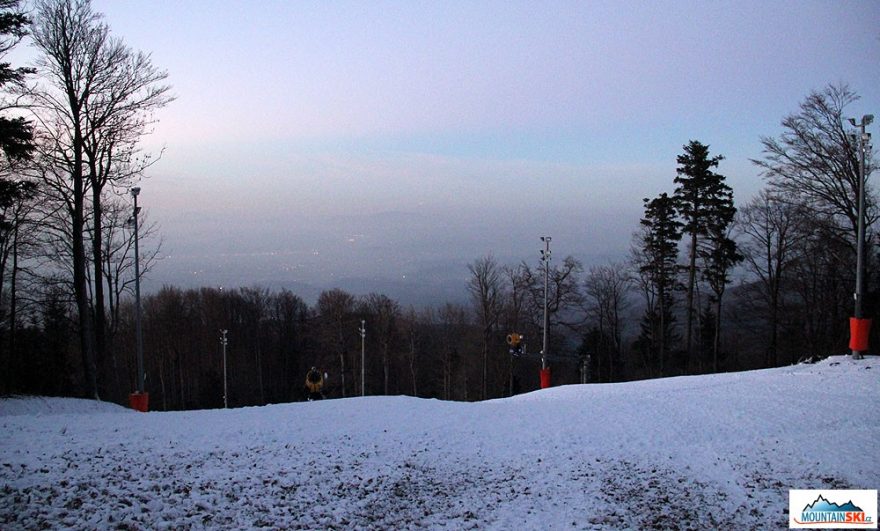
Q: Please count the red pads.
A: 3